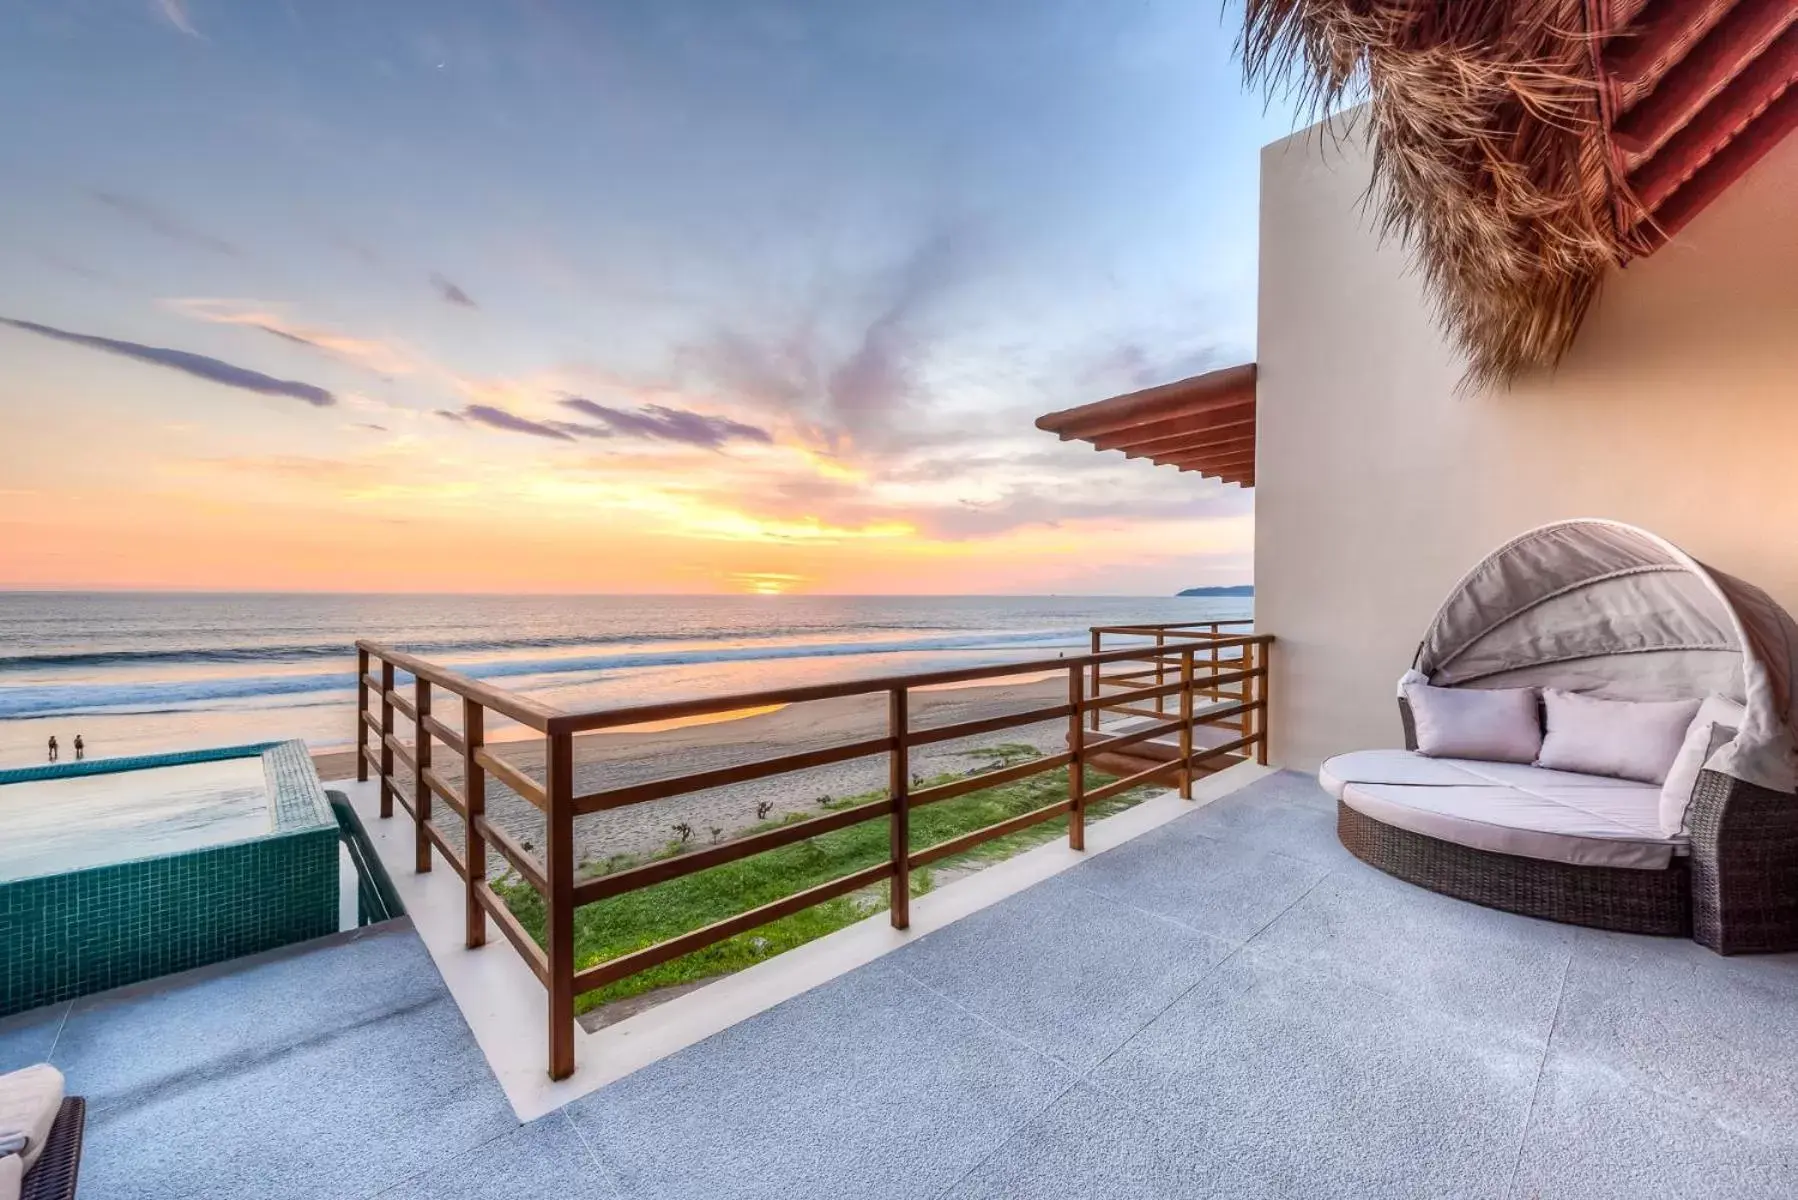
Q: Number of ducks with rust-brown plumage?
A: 0